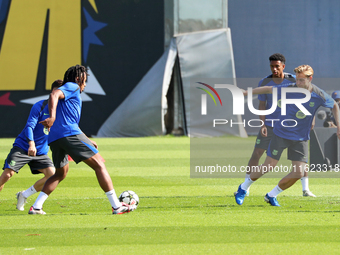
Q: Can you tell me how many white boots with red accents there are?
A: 2